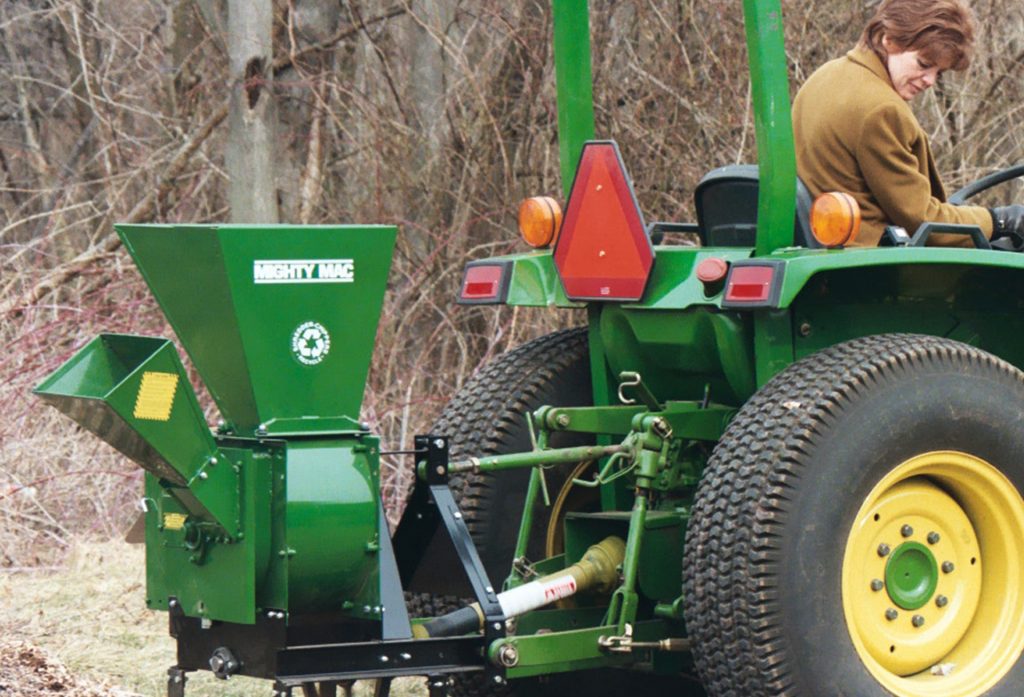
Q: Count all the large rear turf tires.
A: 2